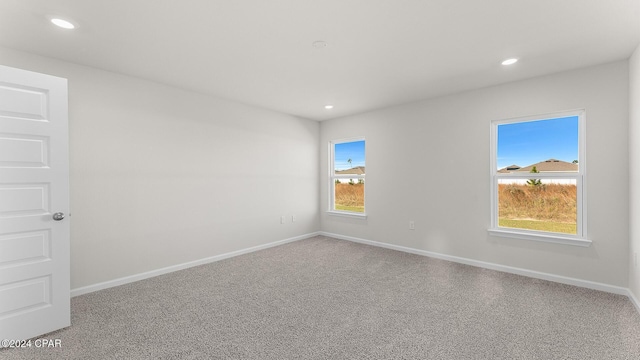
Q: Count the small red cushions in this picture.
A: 0